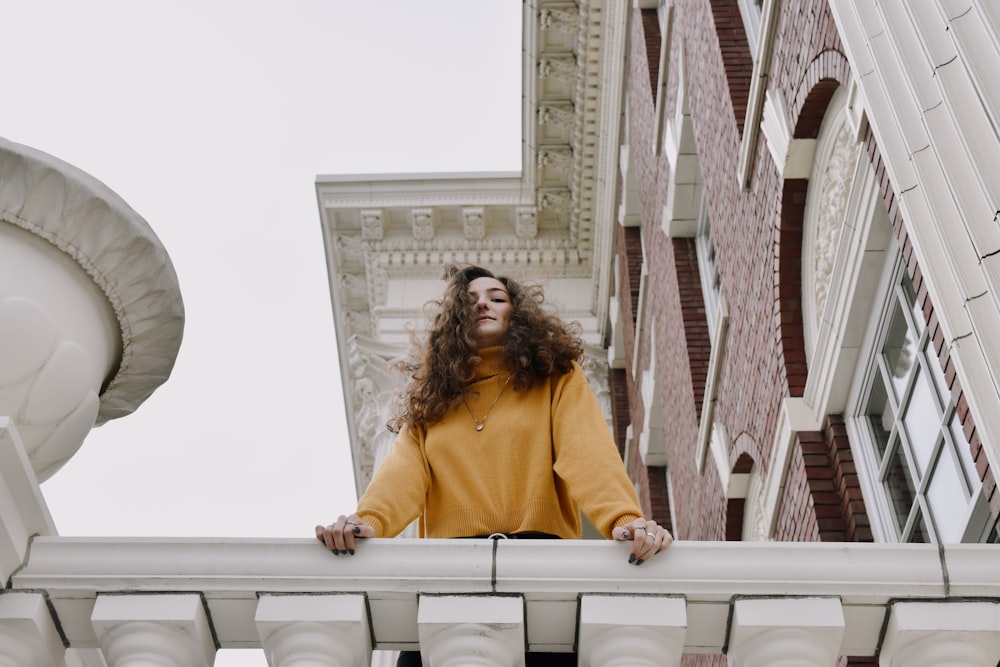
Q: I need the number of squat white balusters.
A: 7